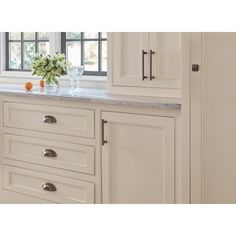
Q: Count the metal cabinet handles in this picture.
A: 7